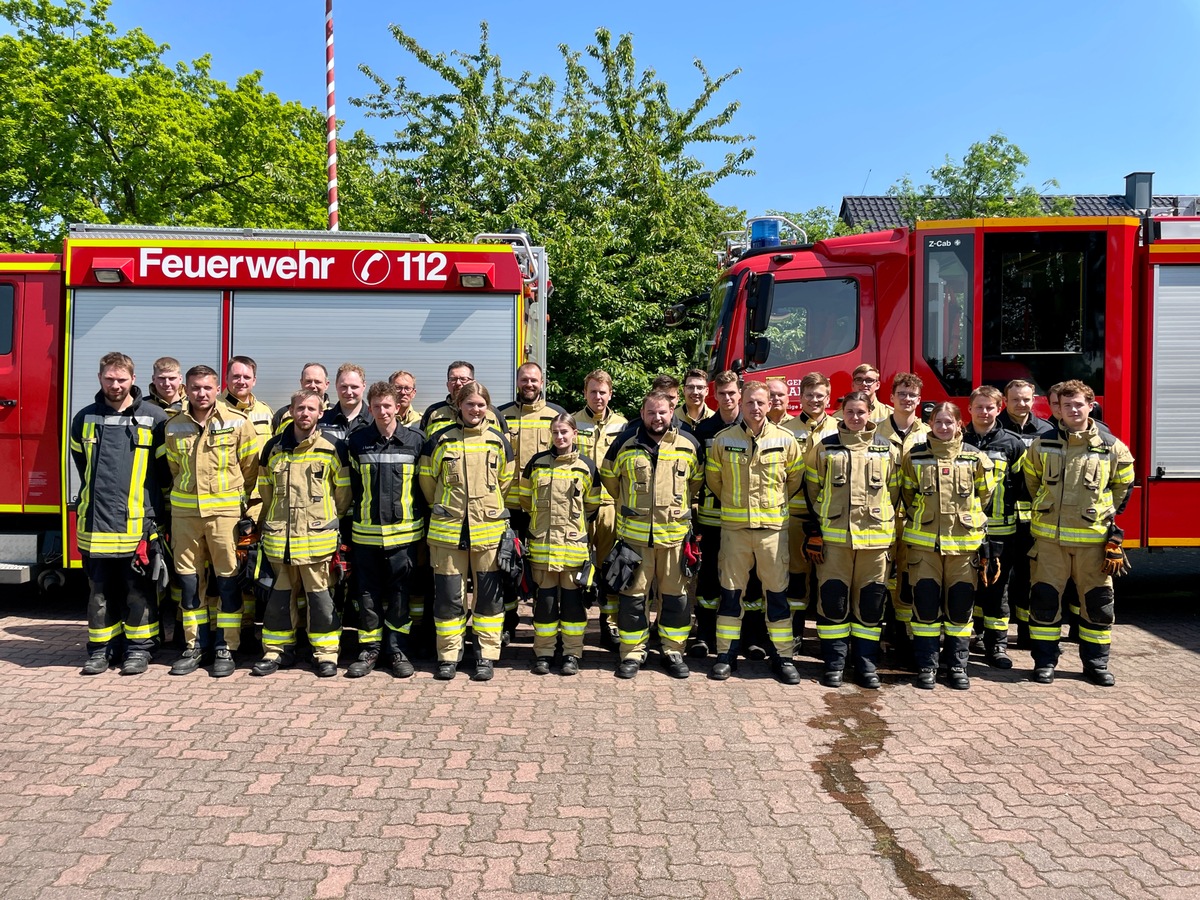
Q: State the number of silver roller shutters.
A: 3